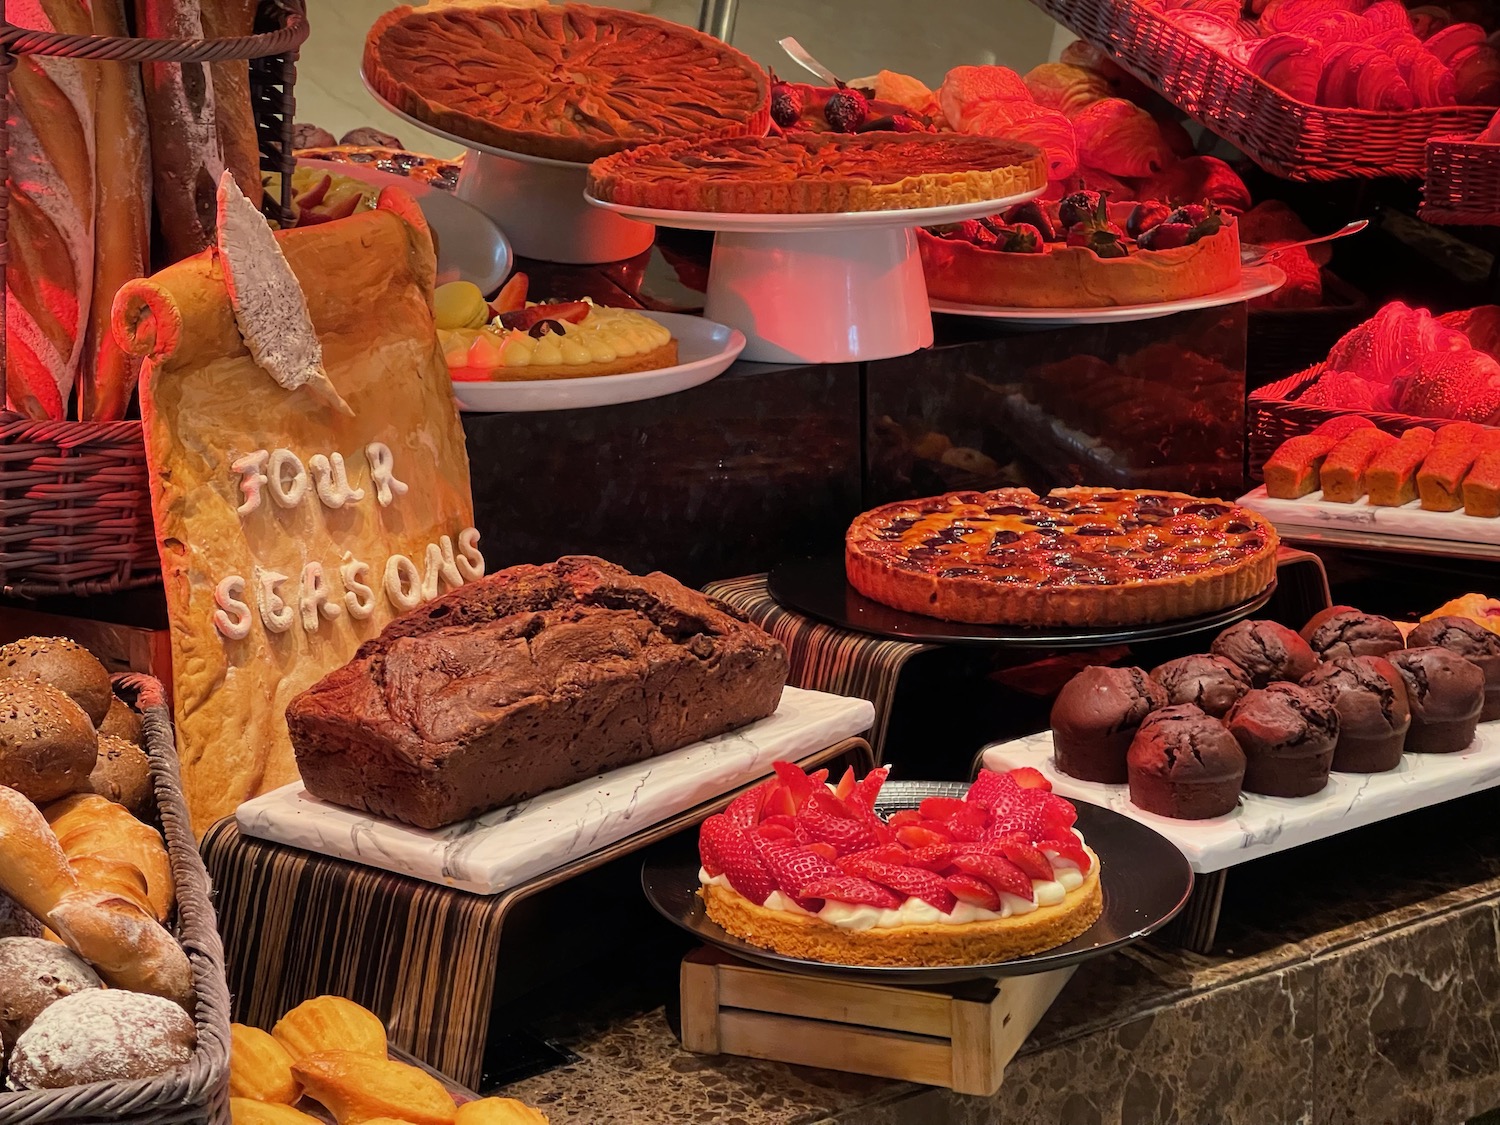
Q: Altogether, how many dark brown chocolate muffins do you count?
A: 9